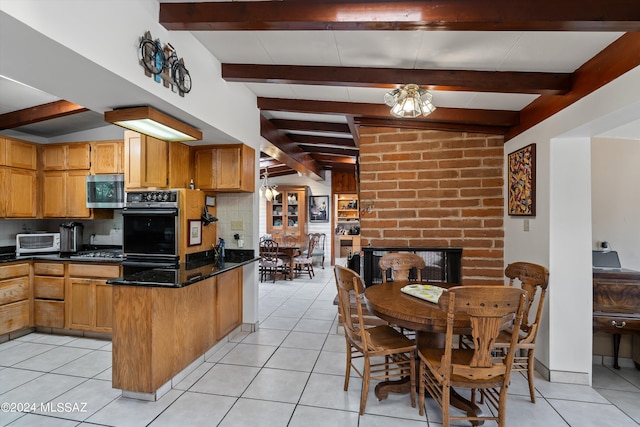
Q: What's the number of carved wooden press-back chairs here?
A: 4